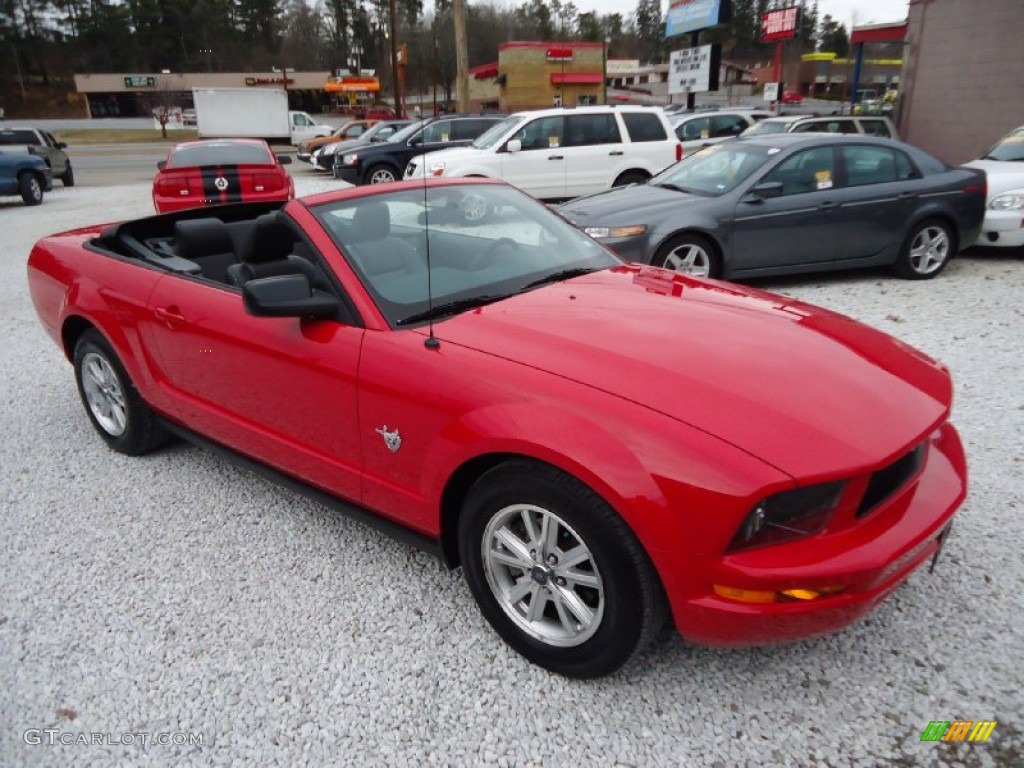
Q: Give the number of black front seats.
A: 2